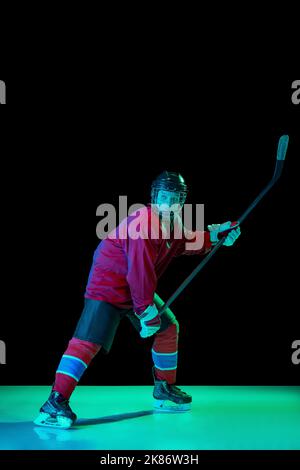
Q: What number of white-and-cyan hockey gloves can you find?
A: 2